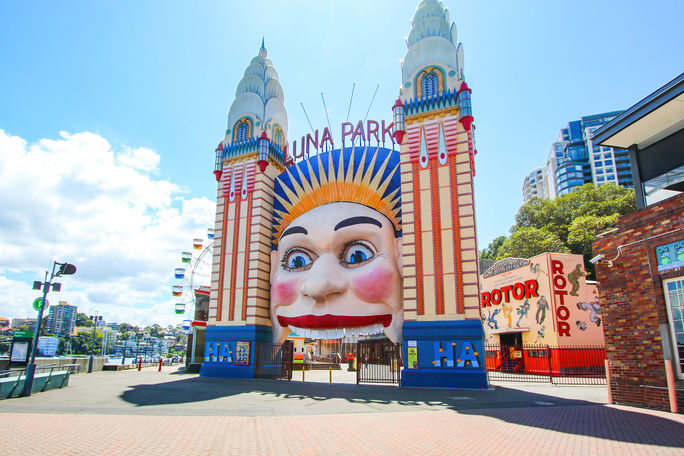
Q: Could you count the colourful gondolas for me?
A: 7